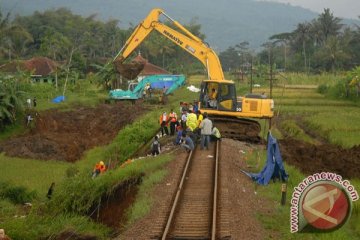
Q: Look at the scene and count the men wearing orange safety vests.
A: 3